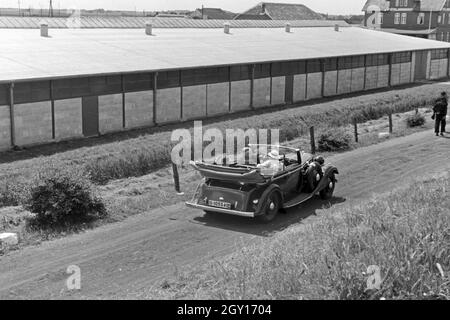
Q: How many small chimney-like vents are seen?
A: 5